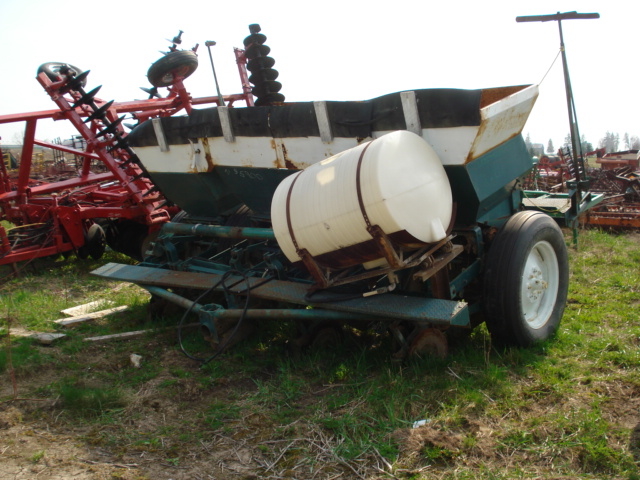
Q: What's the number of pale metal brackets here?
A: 4